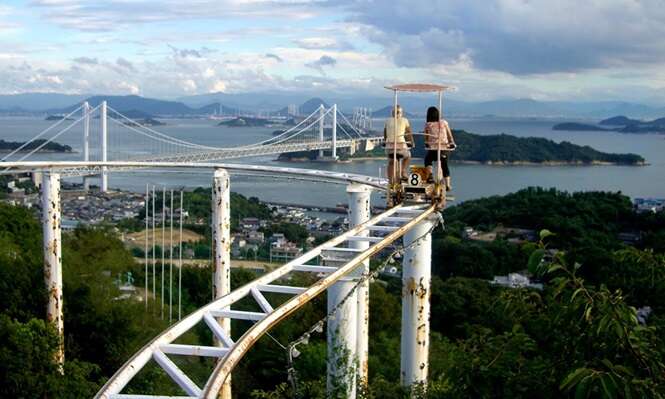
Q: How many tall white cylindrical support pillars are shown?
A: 5